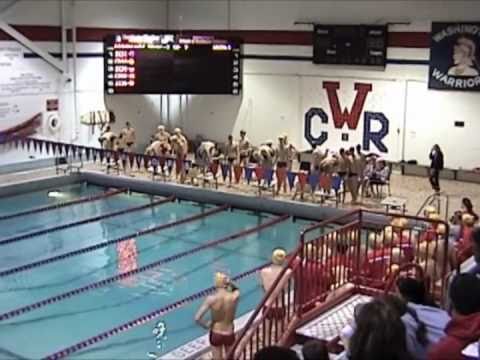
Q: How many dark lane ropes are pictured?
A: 5